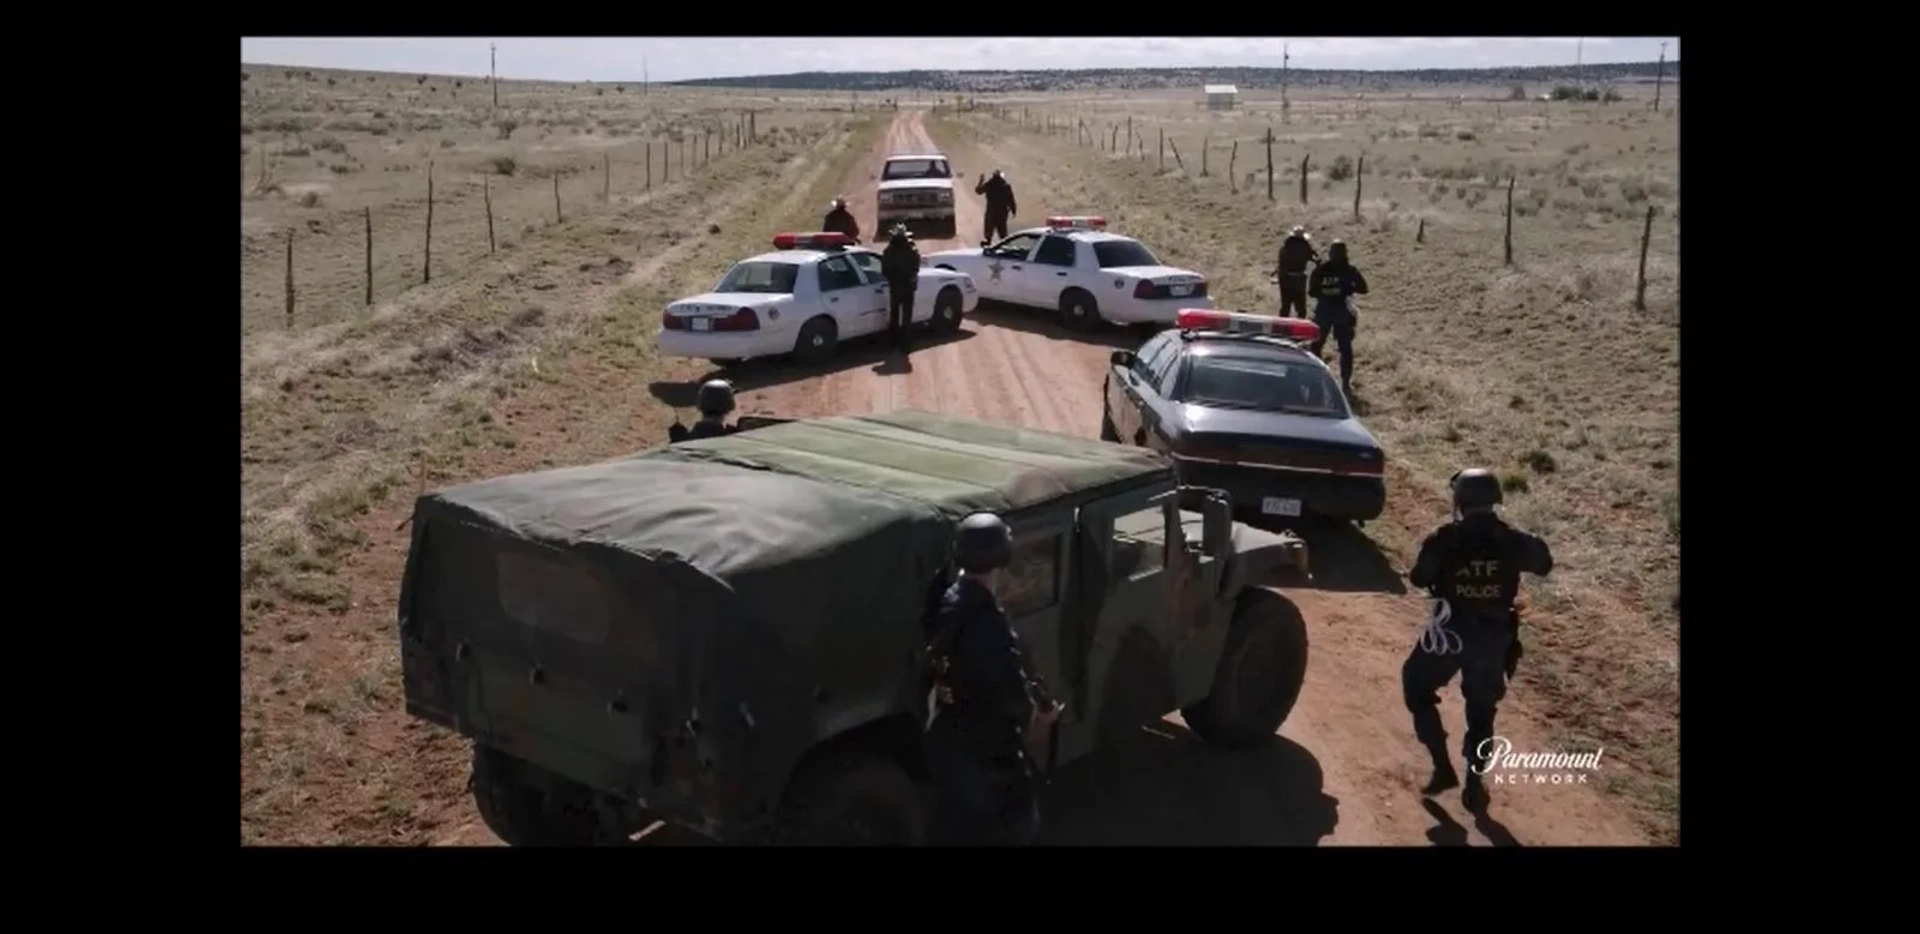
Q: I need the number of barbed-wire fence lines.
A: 2